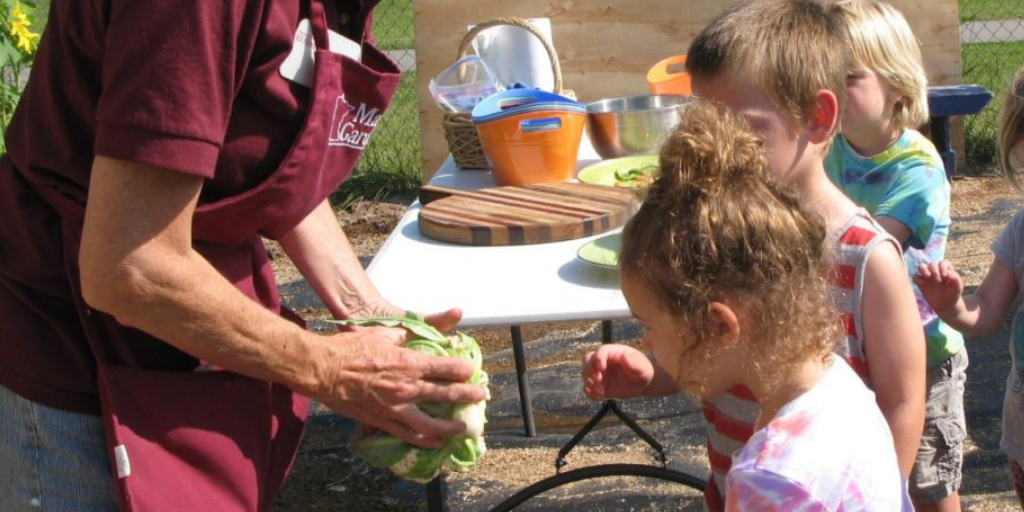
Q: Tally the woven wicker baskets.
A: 1